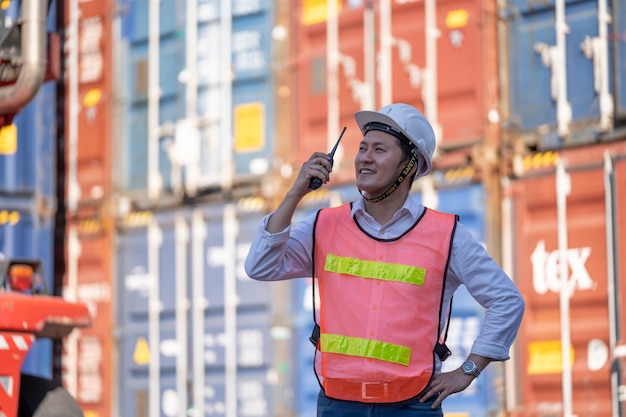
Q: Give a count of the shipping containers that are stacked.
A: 10